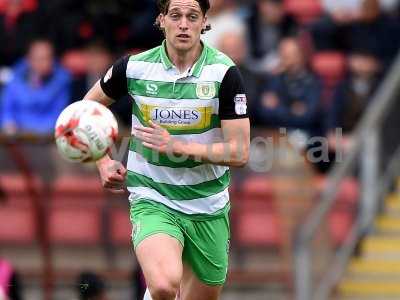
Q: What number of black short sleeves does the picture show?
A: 2